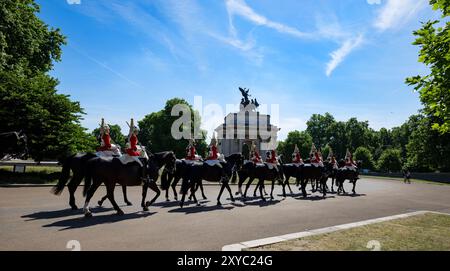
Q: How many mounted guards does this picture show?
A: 11